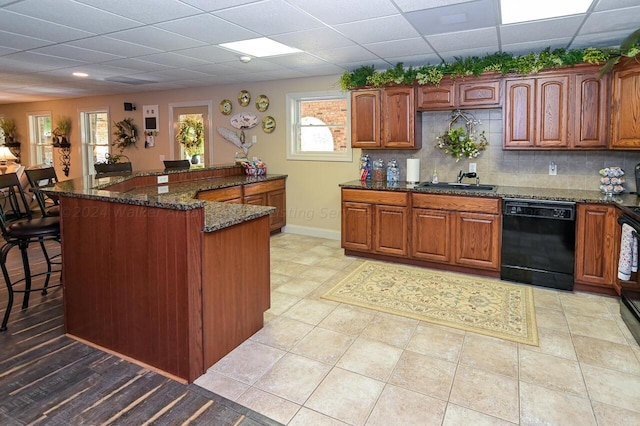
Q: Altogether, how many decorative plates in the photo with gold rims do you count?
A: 4